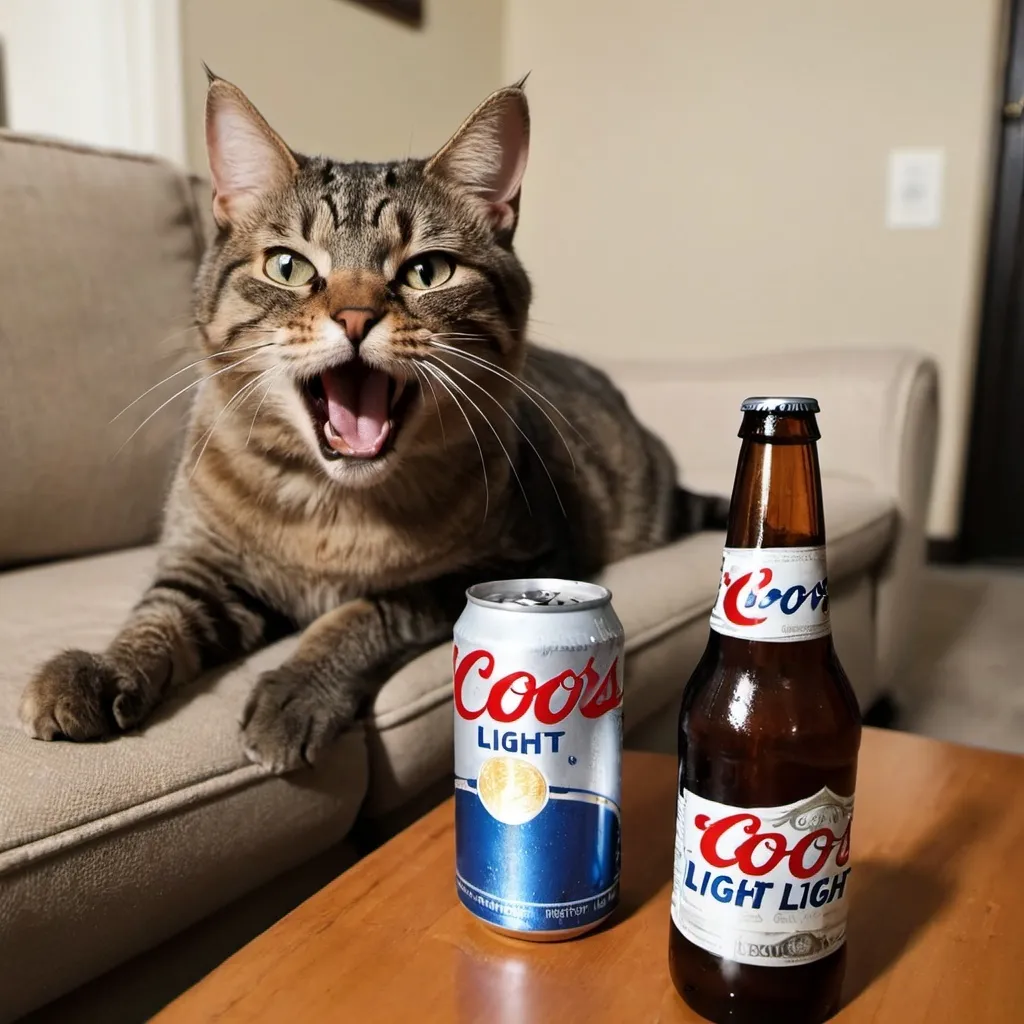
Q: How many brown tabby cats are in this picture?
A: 1